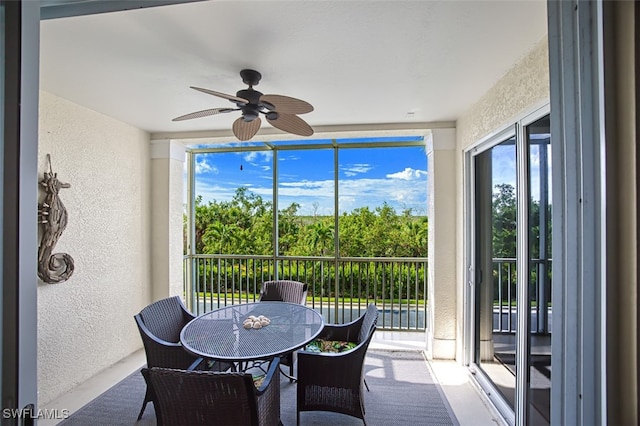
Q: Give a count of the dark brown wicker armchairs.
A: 4